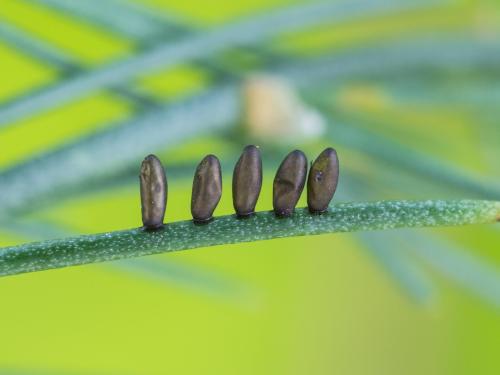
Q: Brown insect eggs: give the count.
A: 5